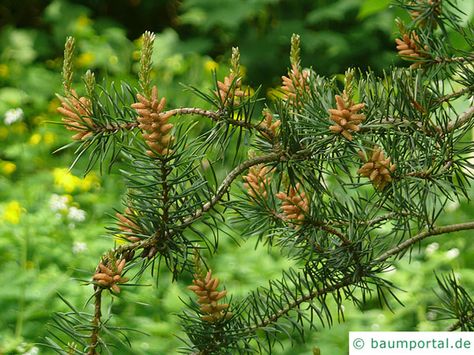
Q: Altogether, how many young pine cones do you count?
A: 14